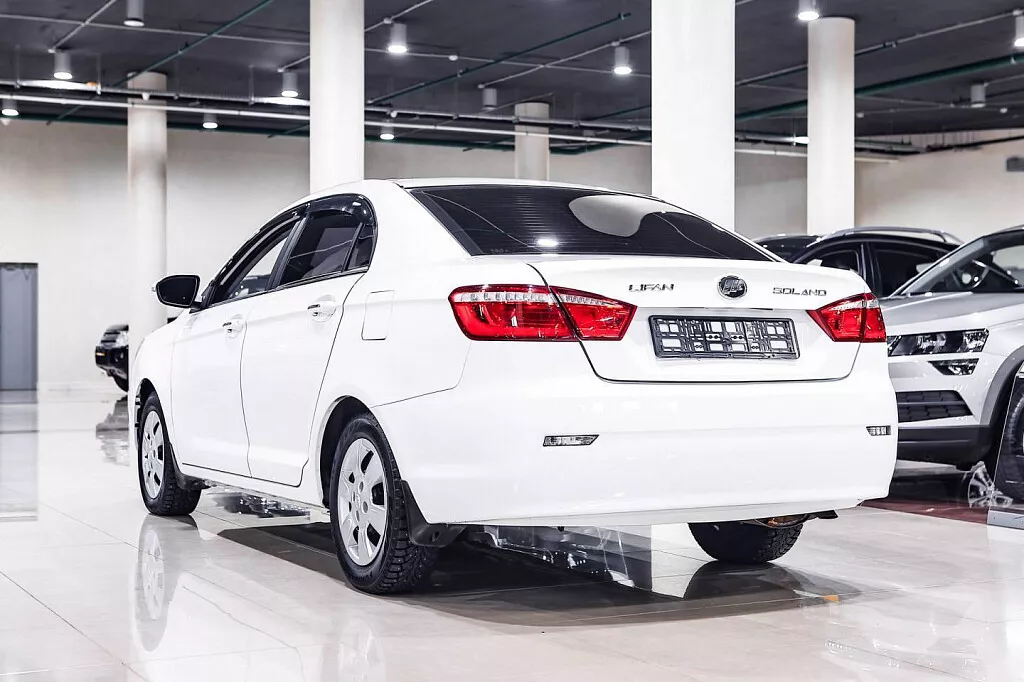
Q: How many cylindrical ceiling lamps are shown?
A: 12